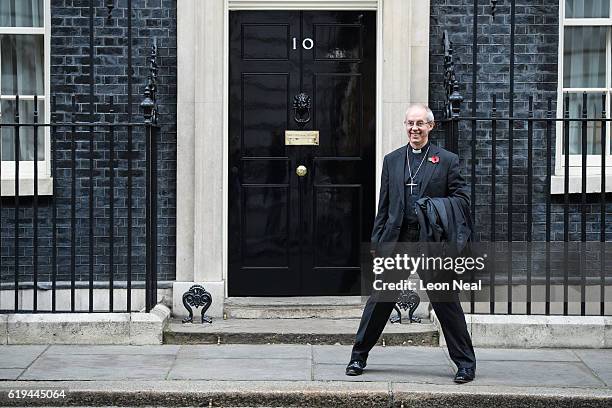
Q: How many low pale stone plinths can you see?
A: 2